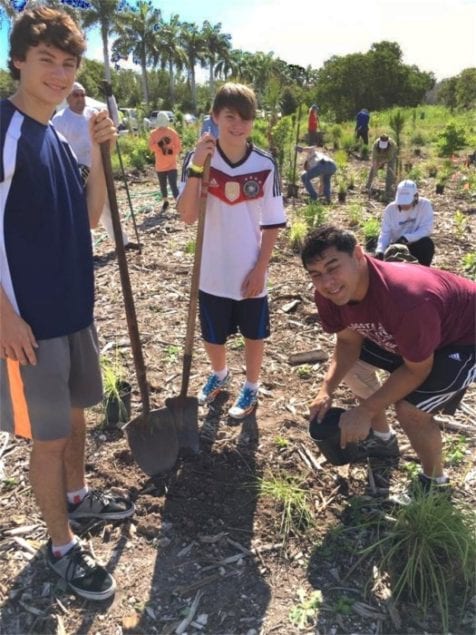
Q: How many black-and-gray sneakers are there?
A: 2